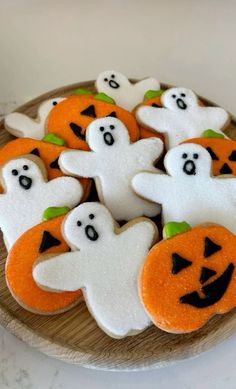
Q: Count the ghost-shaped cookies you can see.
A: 7